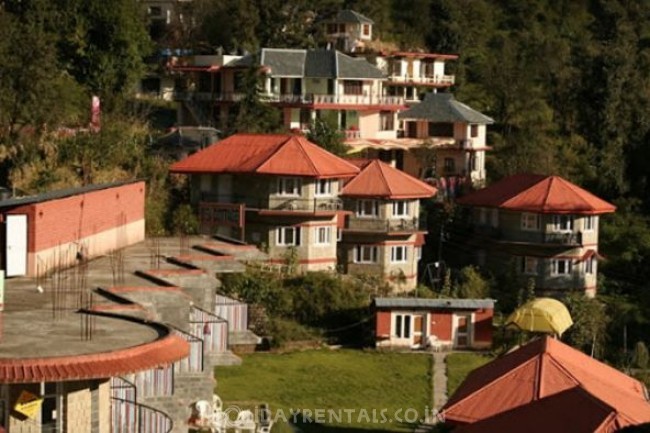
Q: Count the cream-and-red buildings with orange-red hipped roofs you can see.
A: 3